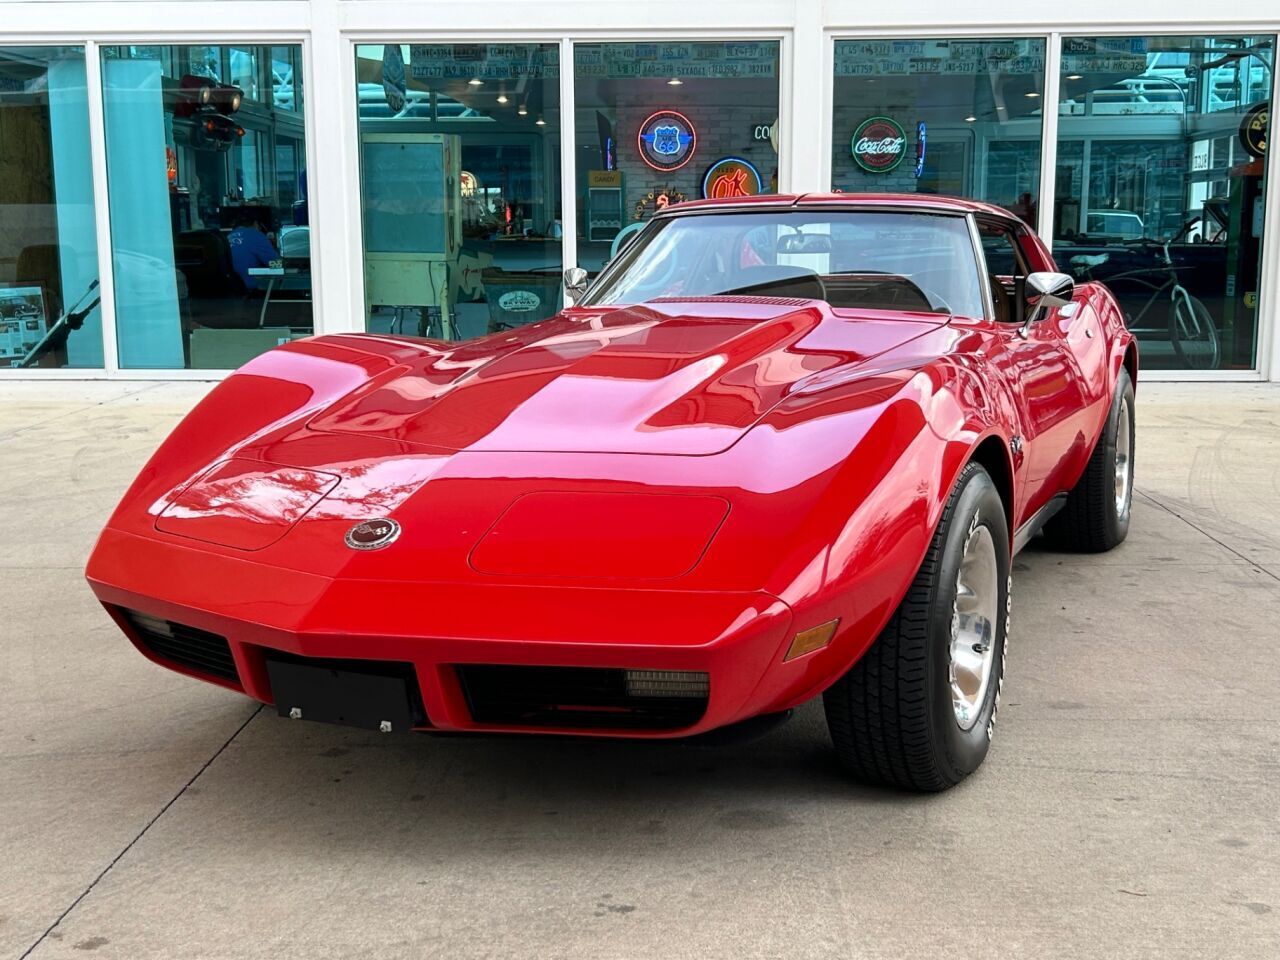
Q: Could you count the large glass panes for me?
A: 6